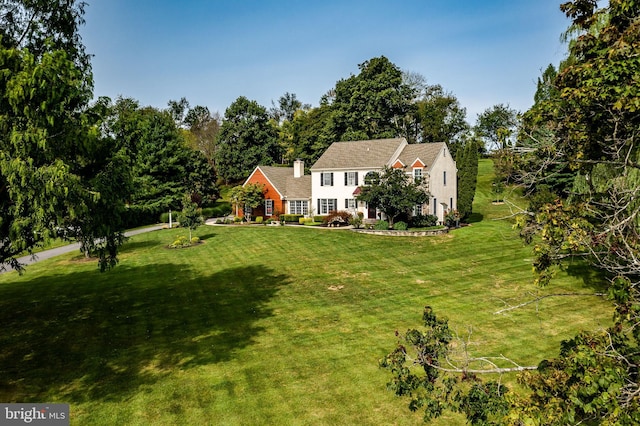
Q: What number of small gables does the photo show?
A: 2